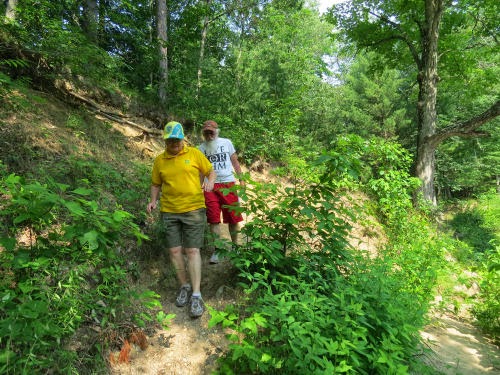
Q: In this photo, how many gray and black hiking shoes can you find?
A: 2